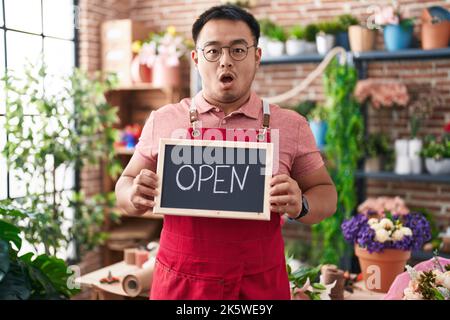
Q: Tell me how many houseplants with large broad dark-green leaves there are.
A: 1